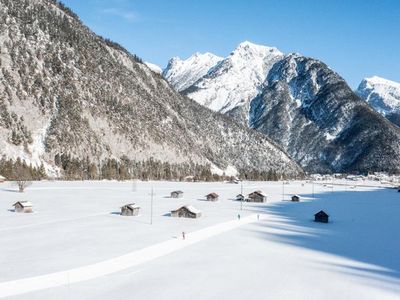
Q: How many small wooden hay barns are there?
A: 9